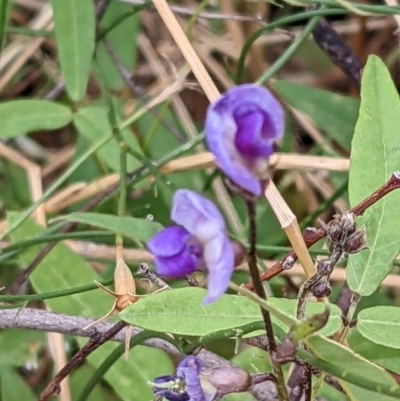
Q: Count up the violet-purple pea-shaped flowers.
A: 3